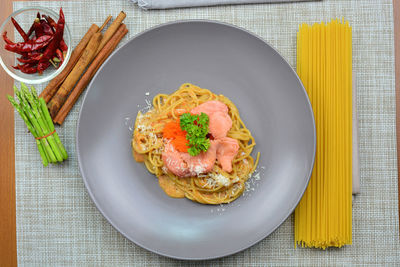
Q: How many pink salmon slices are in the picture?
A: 3